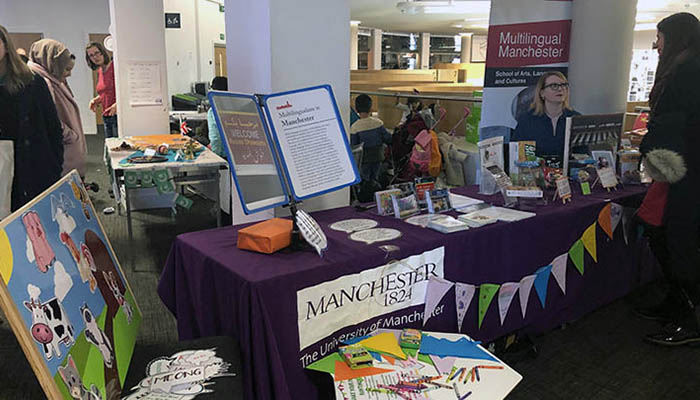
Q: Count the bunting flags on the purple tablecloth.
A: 12